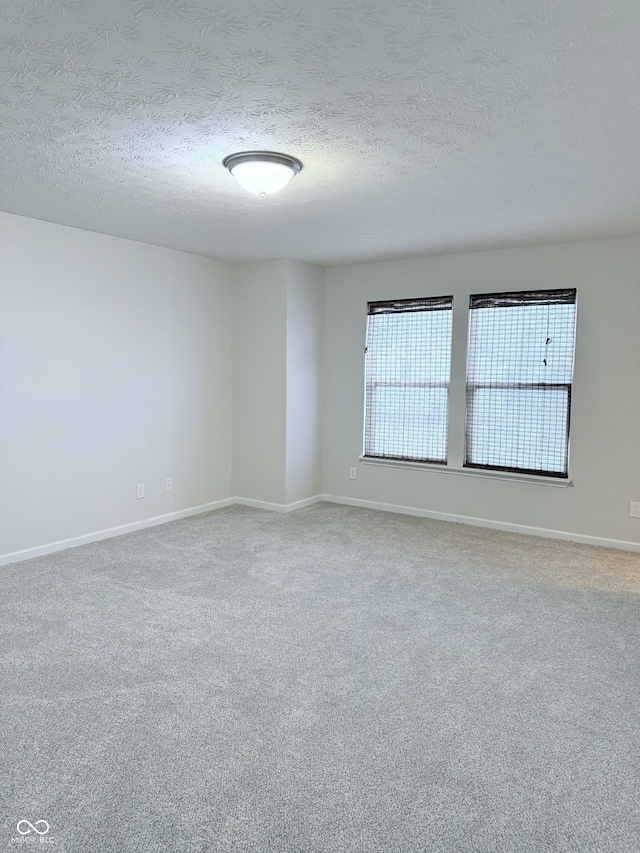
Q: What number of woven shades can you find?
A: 2